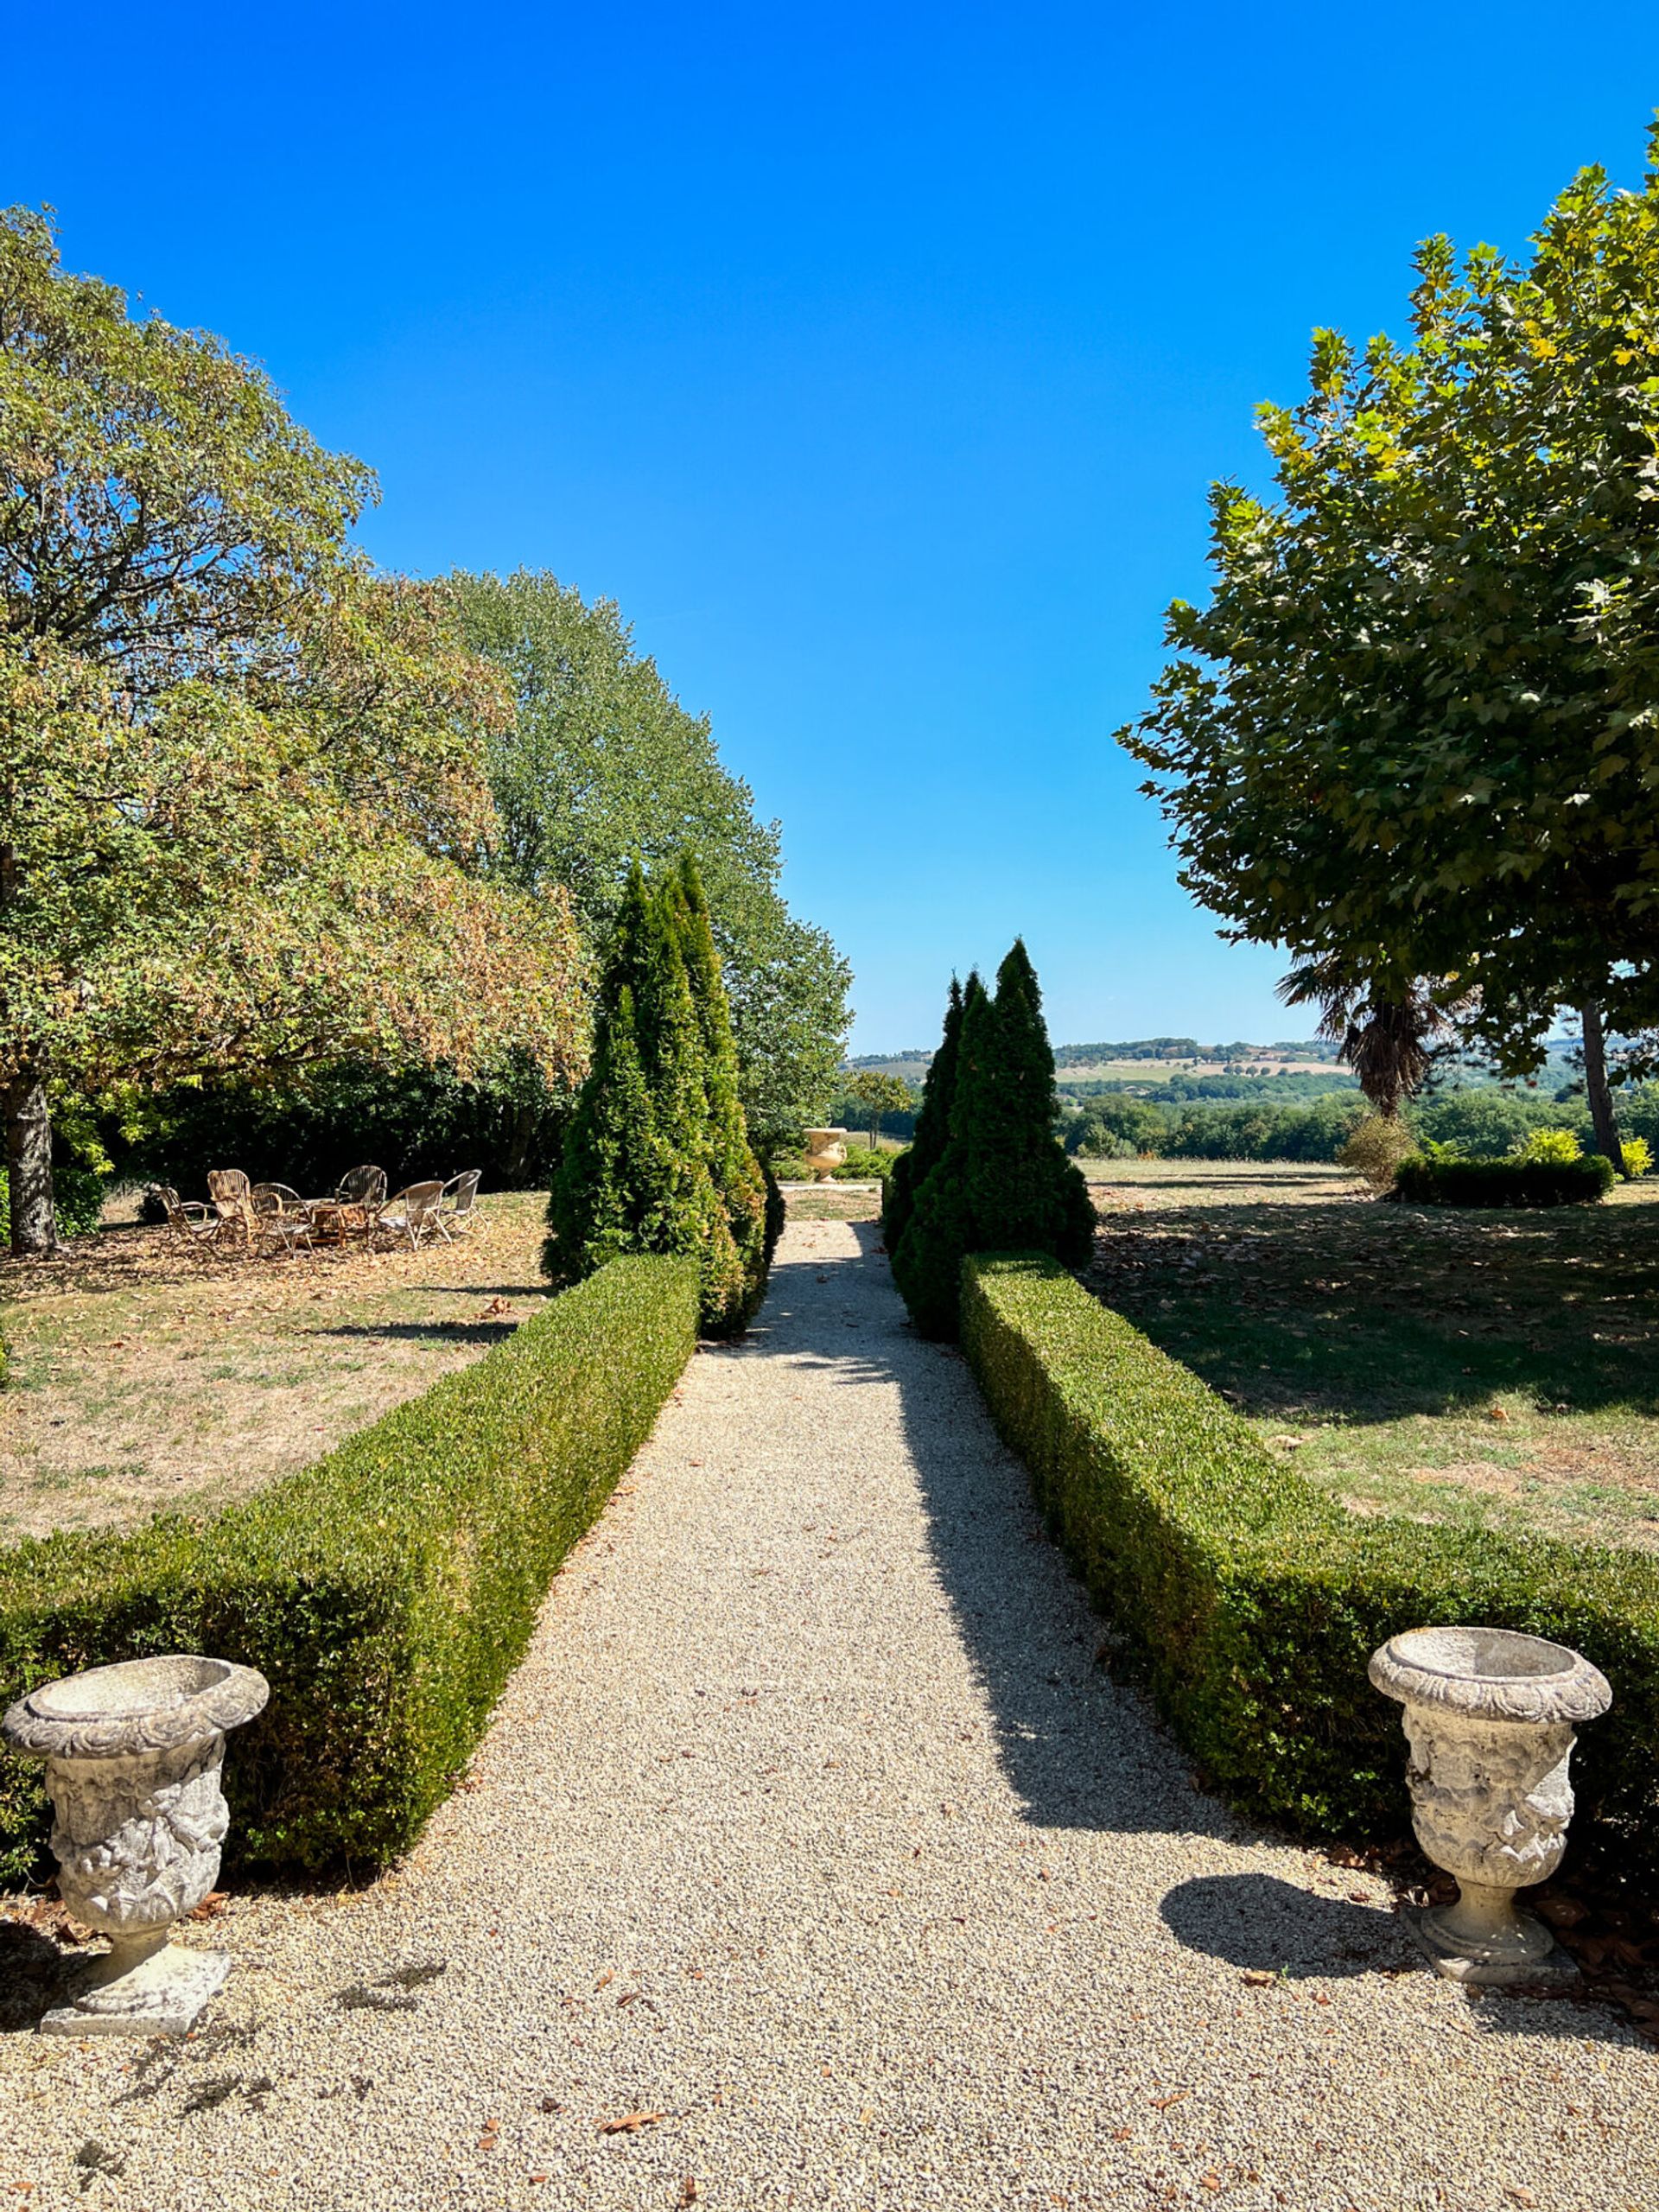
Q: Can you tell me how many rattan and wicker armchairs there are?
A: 6